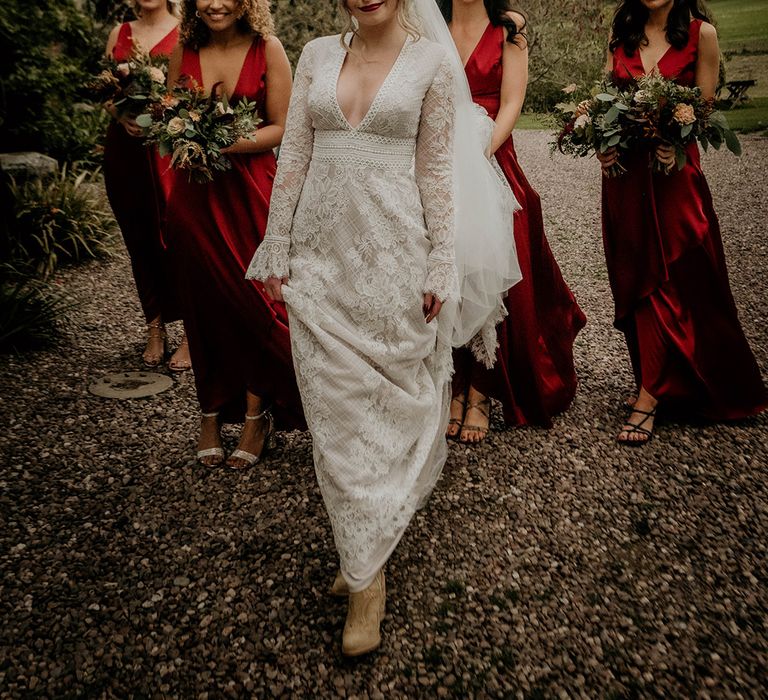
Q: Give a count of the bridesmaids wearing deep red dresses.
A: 4